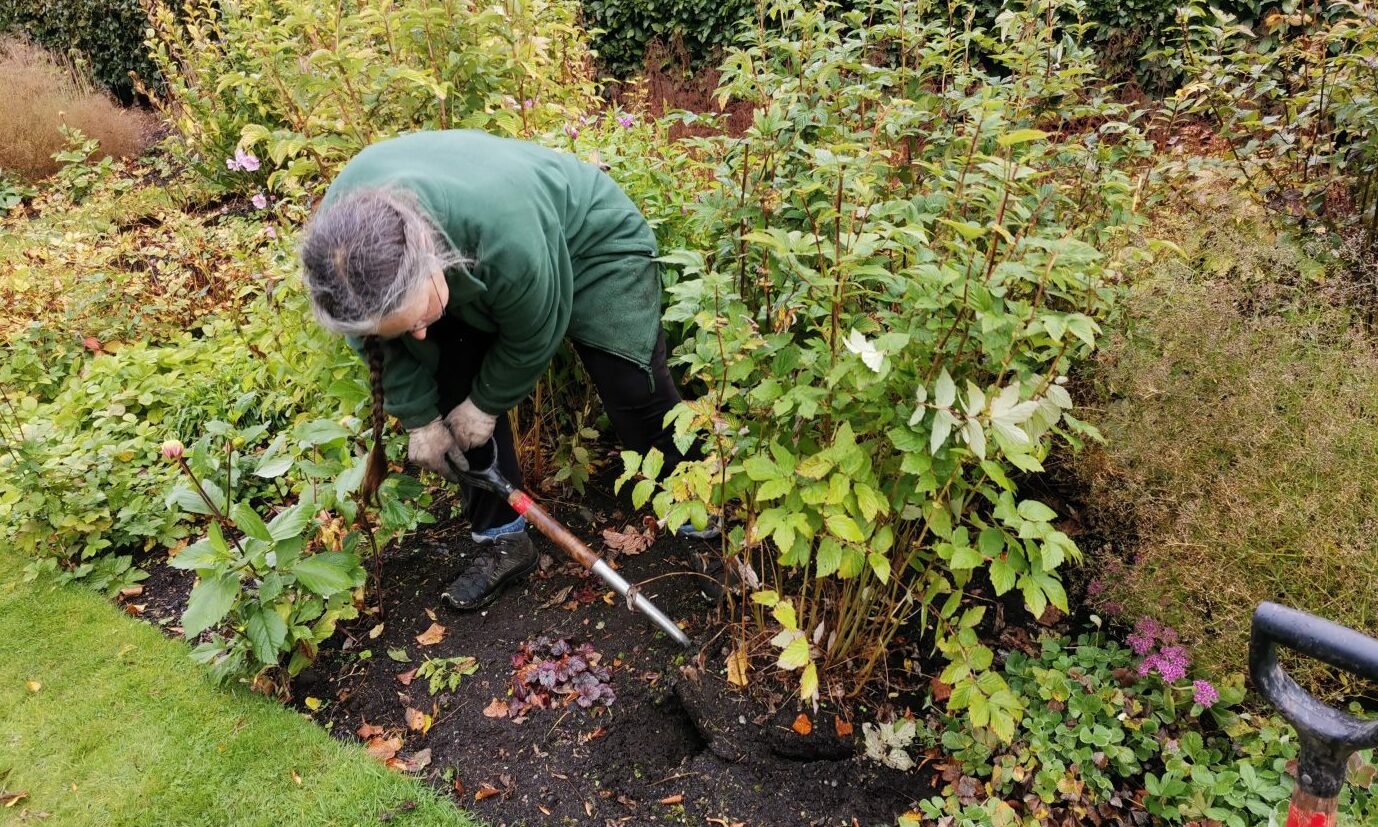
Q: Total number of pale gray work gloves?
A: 2